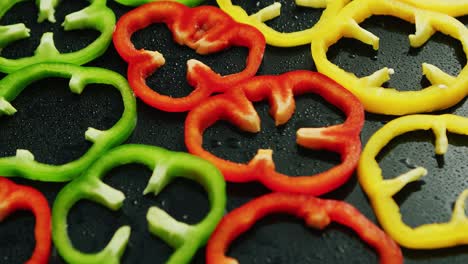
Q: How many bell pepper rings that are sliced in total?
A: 12